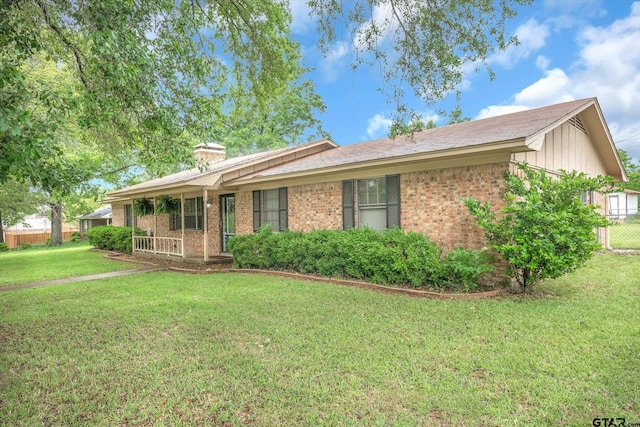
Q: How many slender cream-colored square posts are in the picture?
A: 4